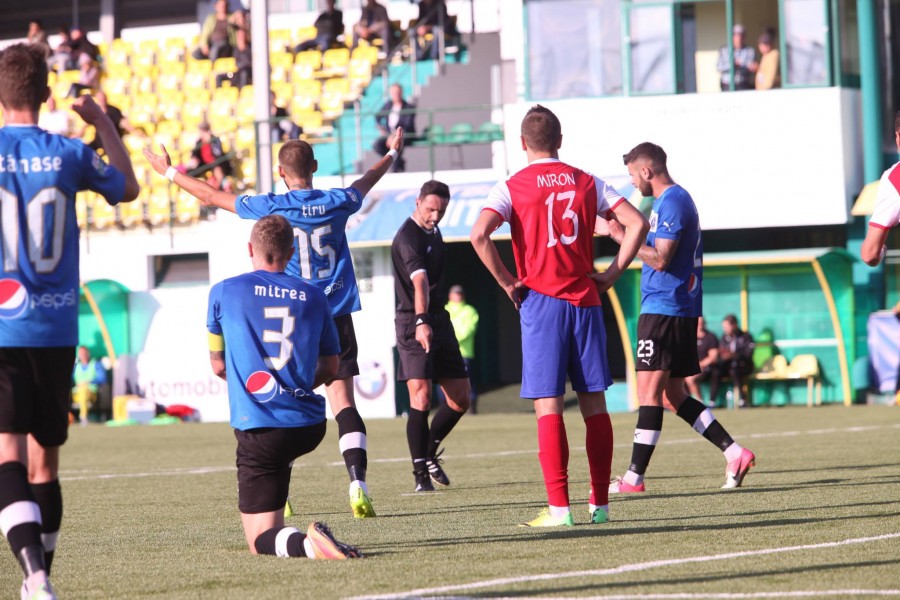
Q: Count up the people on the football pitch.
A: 7